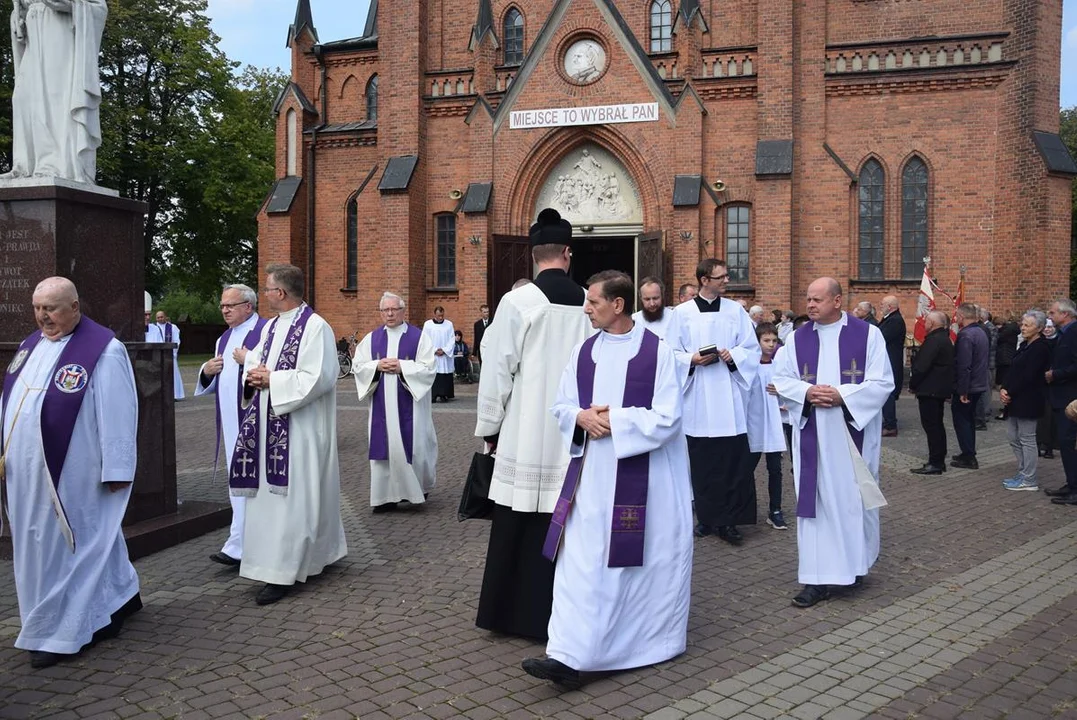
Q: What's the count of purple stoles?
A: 7